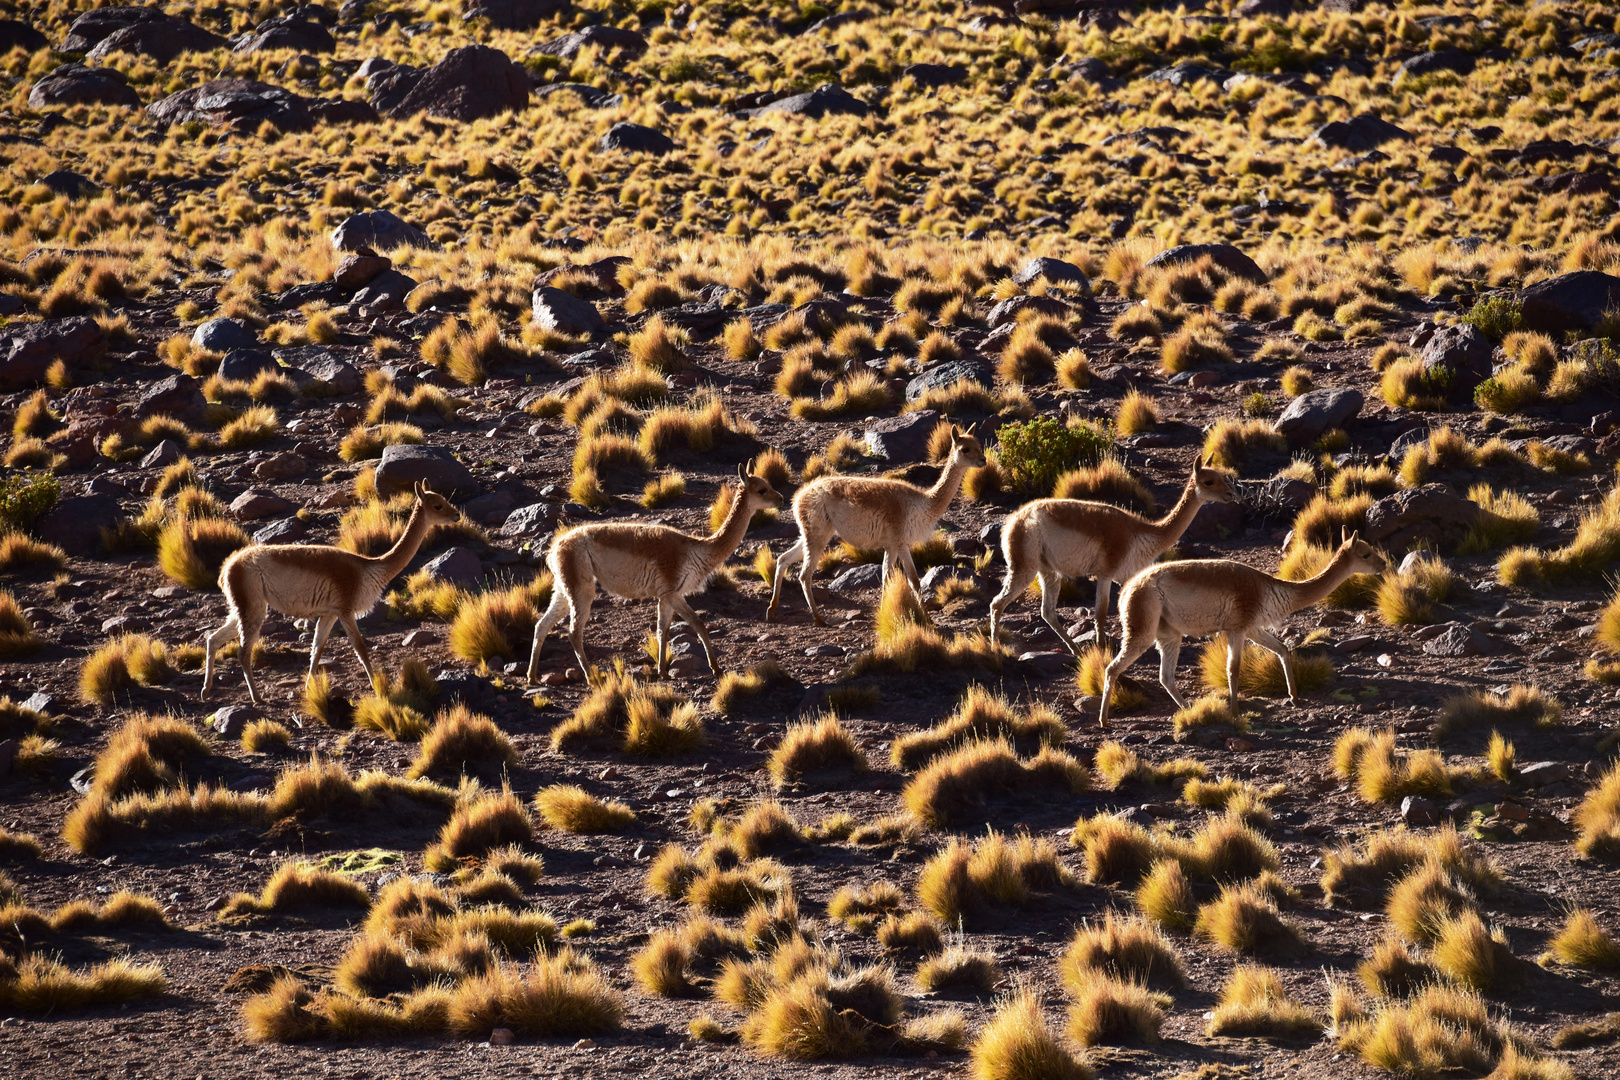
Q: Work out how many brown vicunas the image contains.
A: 5